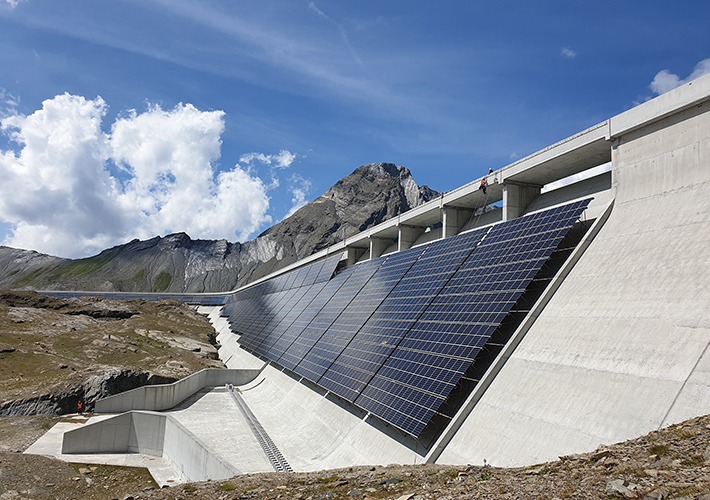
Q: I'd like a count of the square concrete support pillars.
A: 5